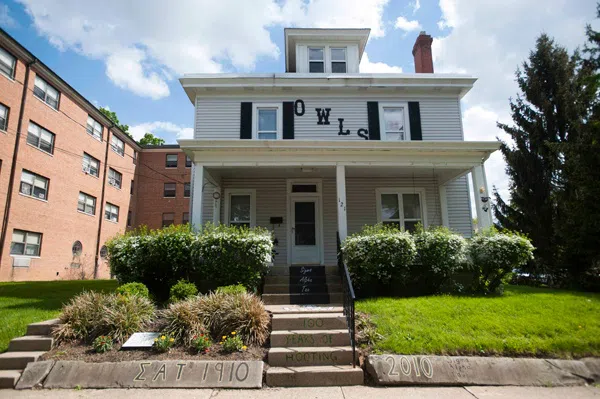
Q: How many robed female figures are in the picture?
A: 0